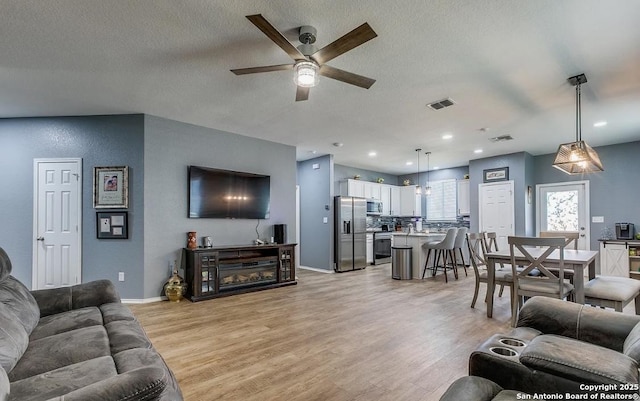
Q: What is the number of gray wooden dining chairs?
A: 4